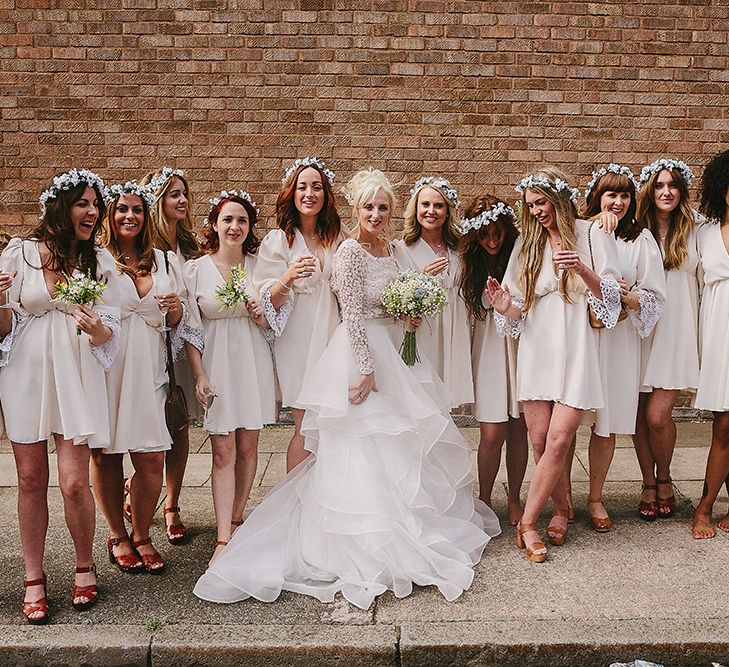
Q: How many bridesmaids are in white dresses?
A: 11